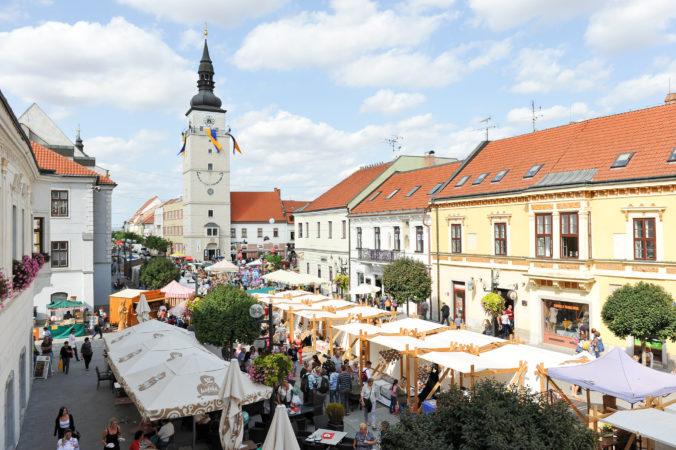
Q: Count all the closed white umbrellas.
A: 3